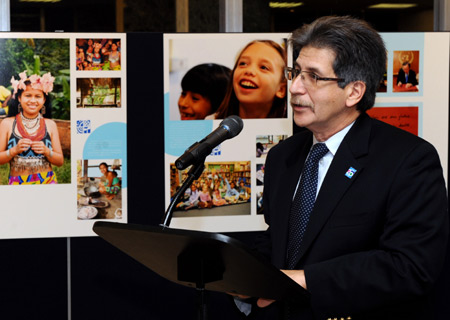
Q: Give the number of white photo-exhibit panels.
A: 3